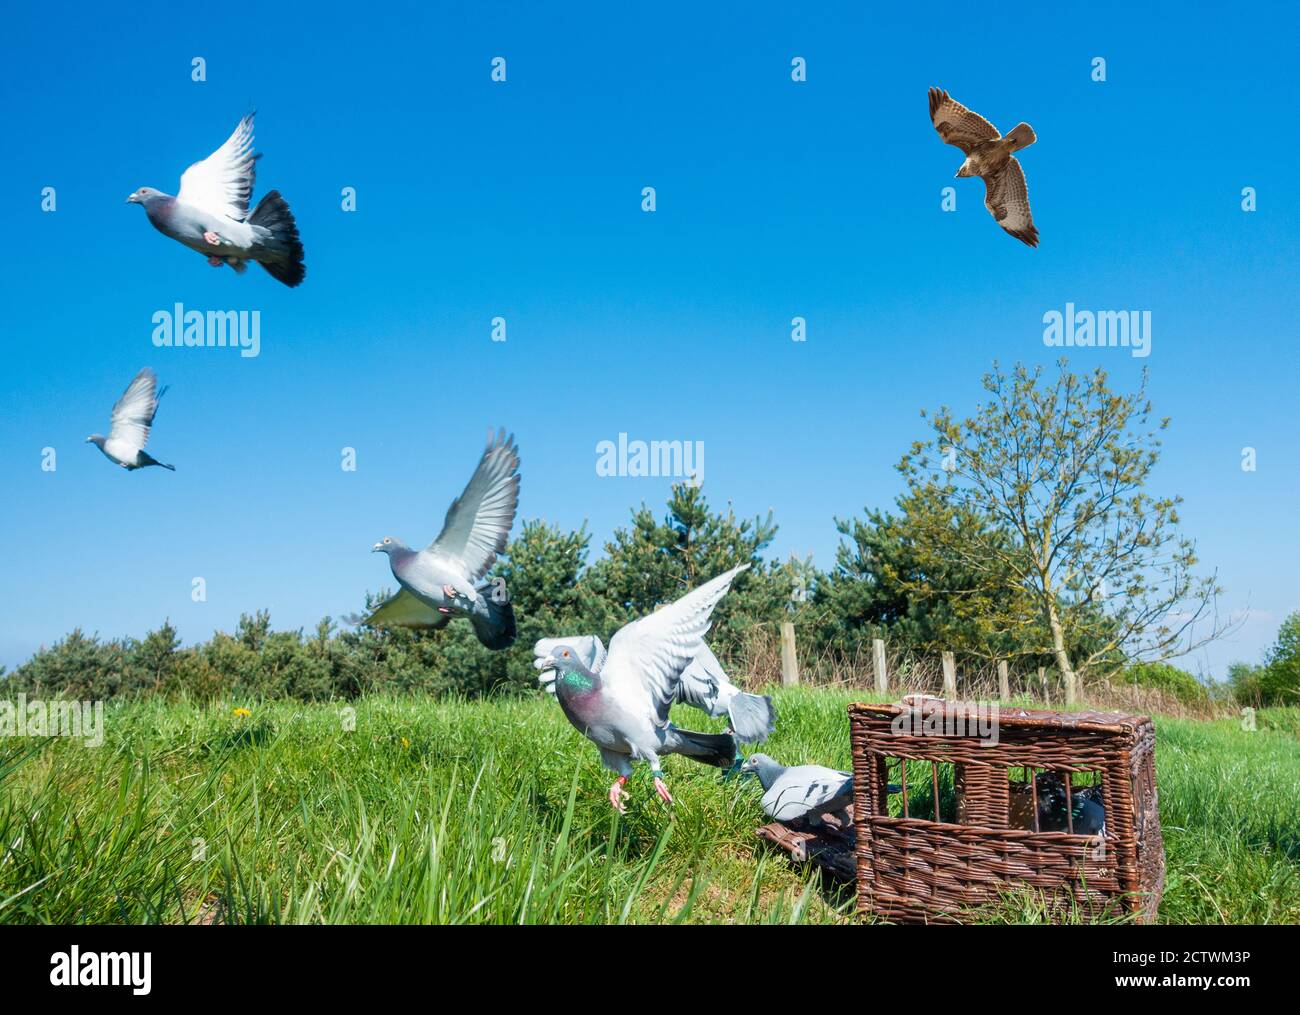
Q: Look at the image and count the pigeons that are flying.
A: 5